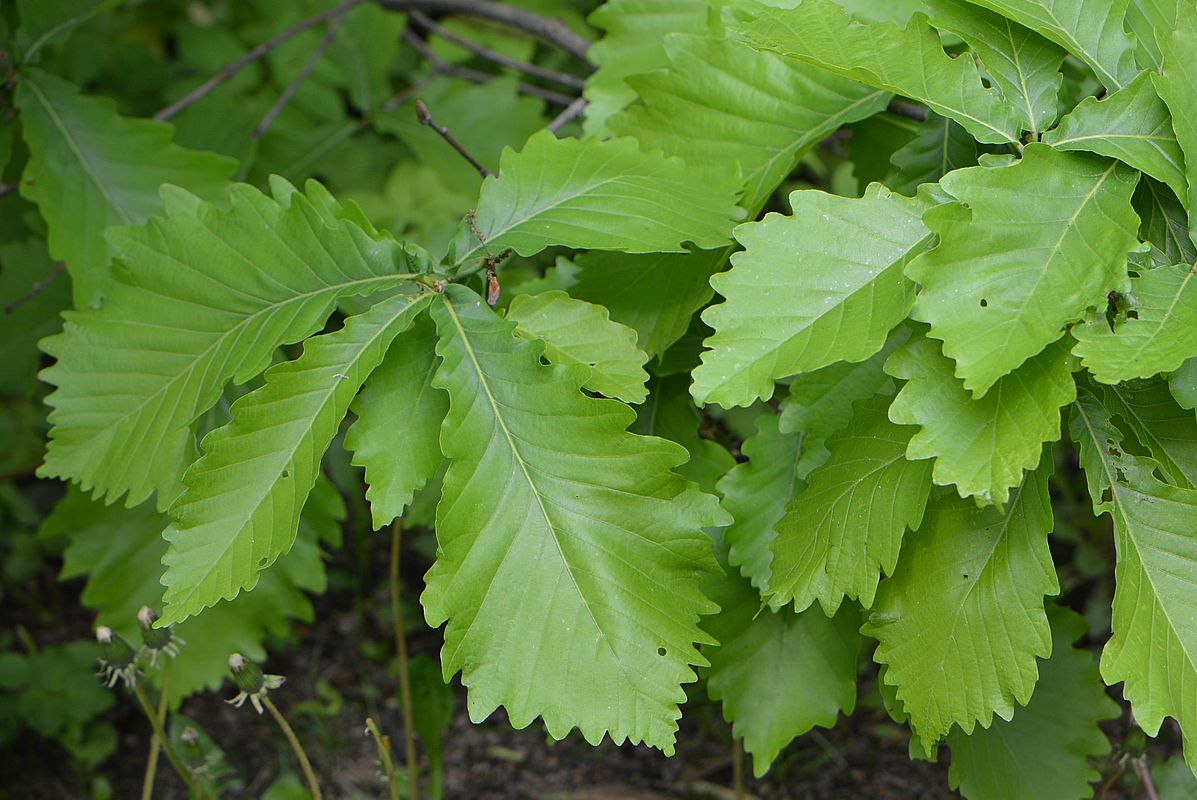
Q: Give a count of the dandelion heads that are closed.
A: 4